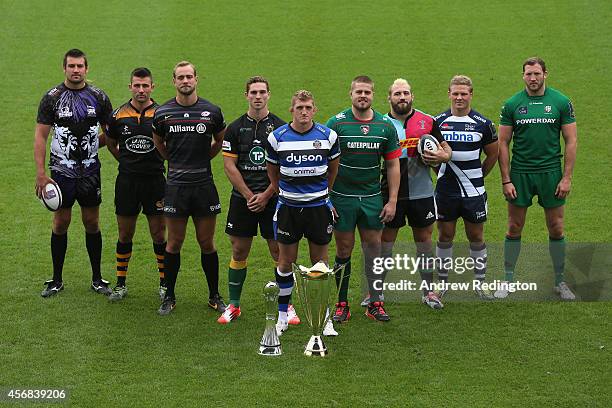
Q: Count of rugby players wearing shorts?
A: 9